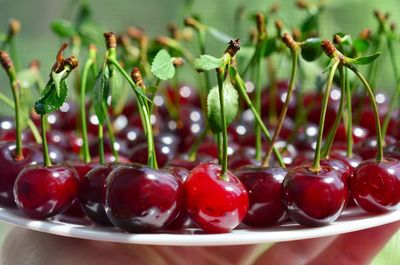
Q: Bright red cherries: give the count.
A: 1